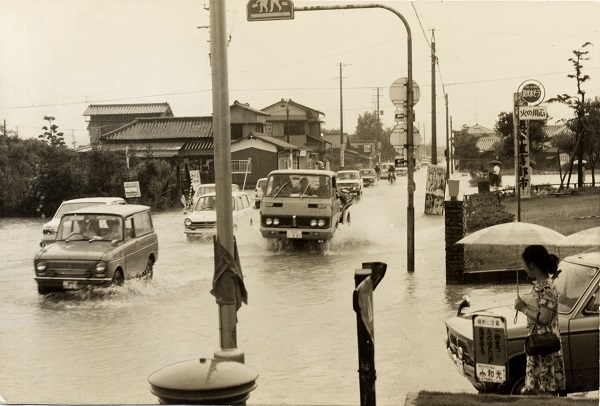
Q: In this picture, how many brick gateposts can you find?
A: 1